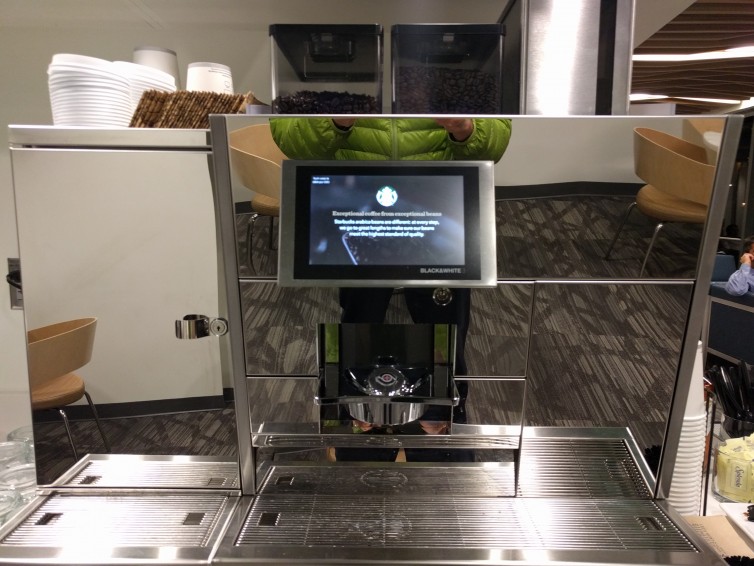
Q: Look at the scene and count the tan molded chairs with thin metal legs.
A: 3